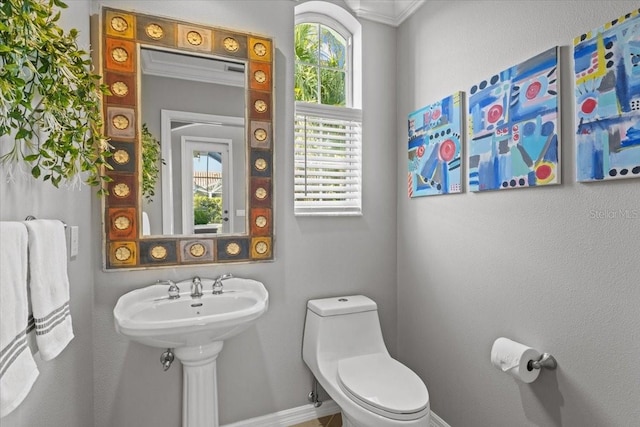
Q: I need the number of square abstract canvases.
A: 3